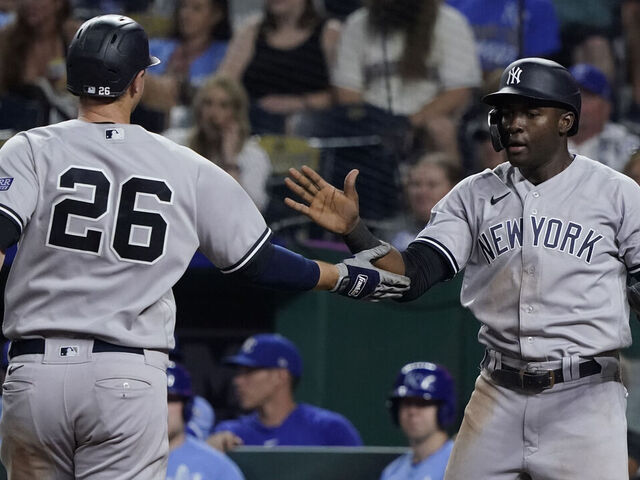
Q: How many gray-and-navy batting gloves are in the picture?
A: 1